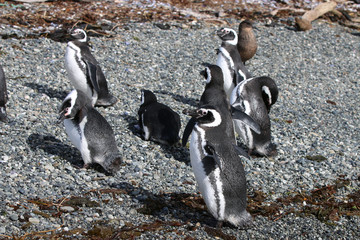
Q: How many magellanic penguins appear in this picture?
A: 8